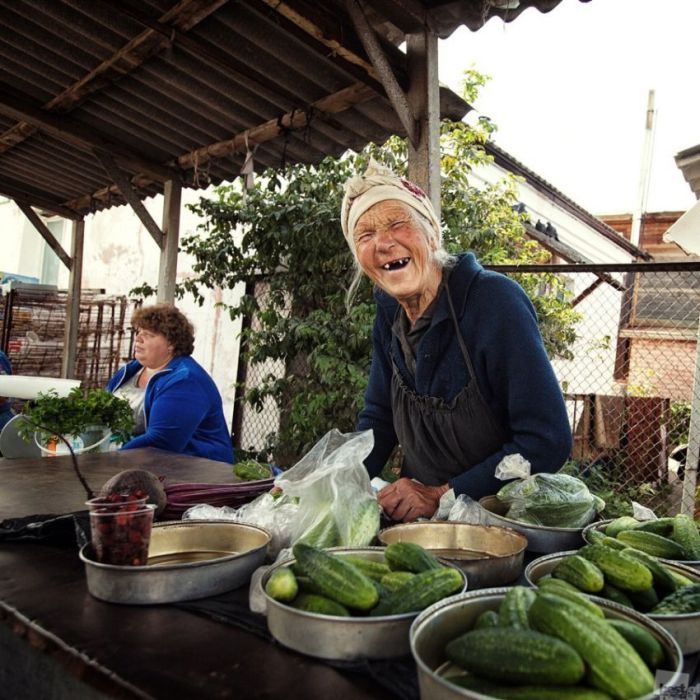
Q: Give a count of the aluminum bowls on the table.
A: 7